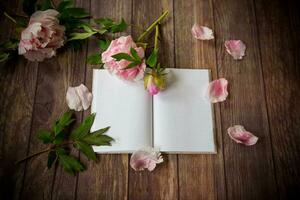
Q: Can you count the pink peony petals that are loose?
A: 6